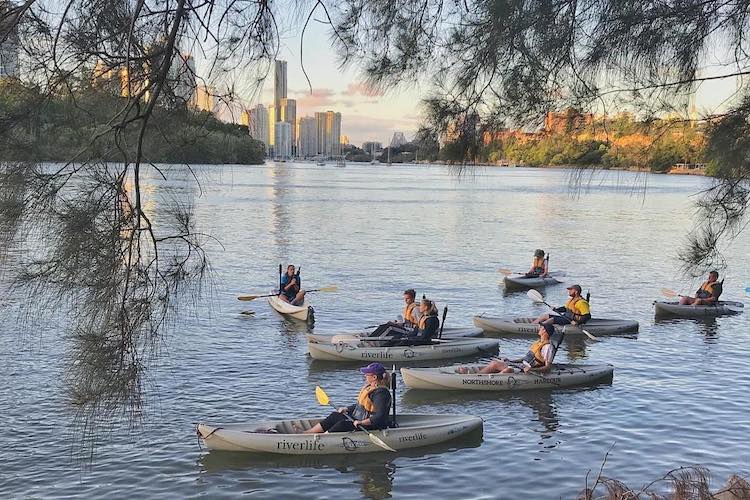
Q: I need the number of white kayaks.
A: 8